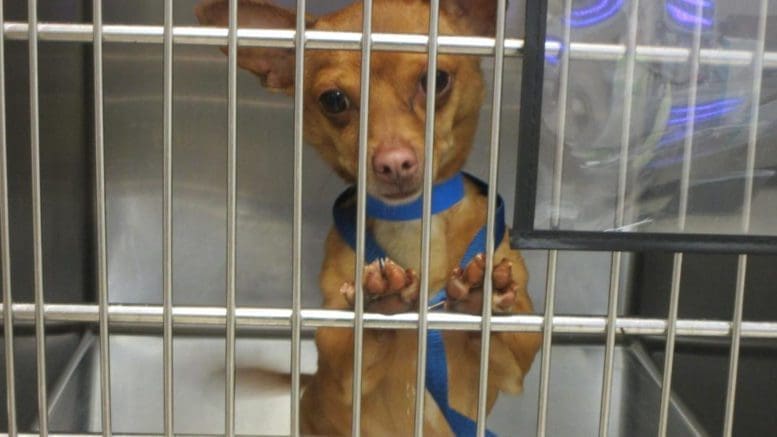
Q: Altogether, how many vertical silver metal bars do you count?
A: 13